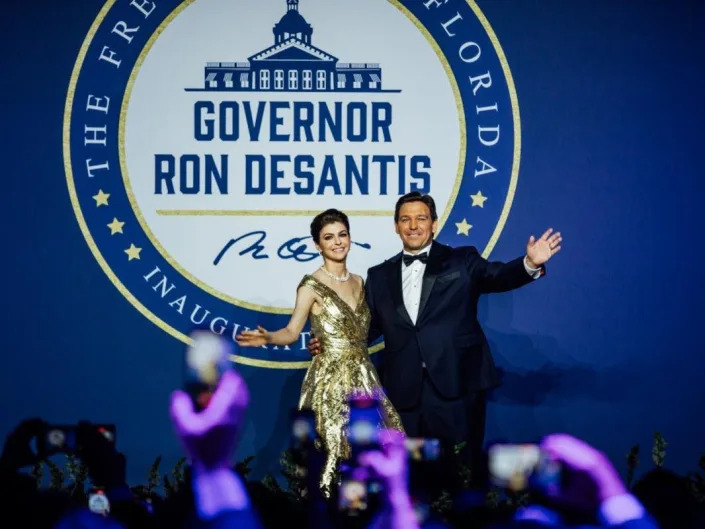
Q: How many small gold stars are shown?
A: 5